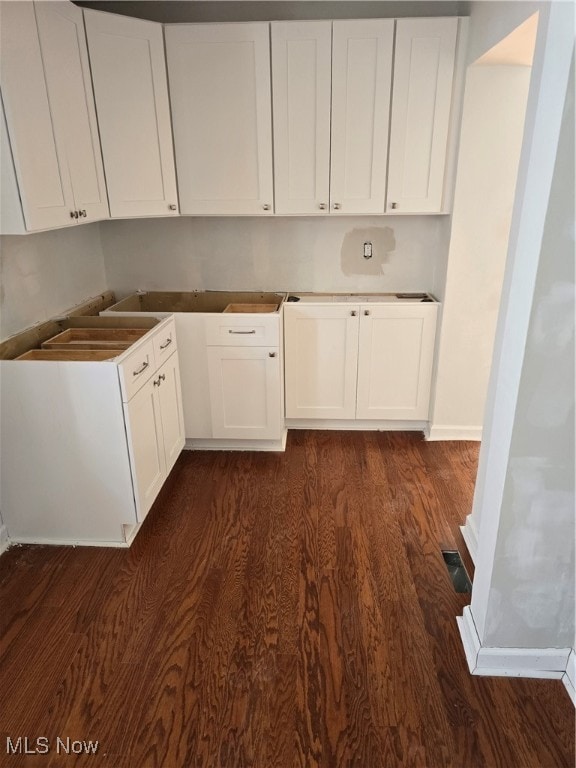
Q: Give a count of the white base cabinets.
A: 3